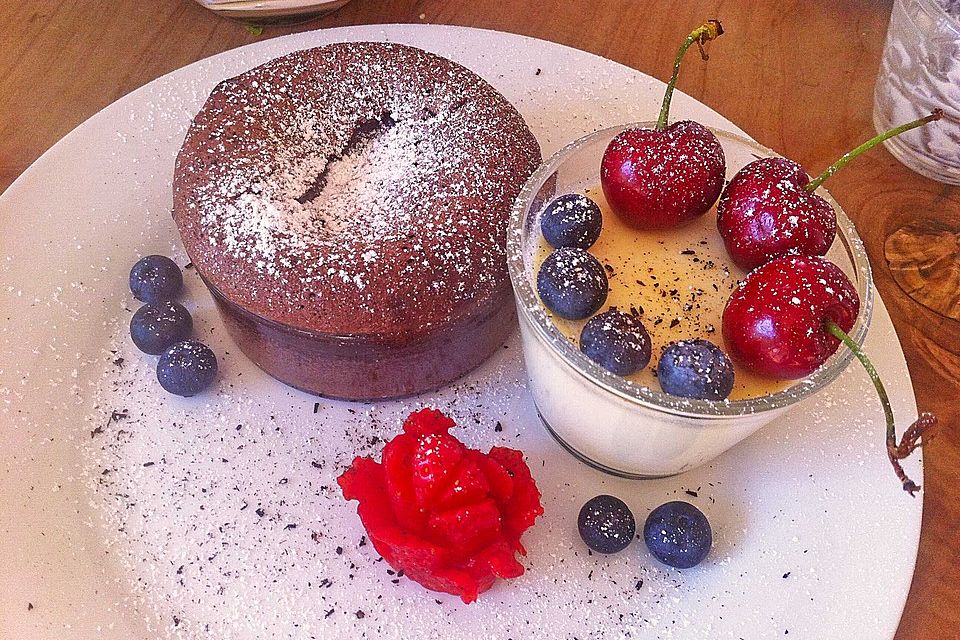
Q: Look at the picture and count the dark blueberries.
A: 9